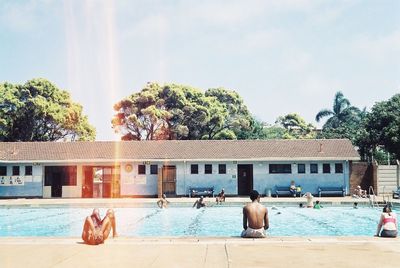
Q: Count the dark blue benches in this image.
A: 3